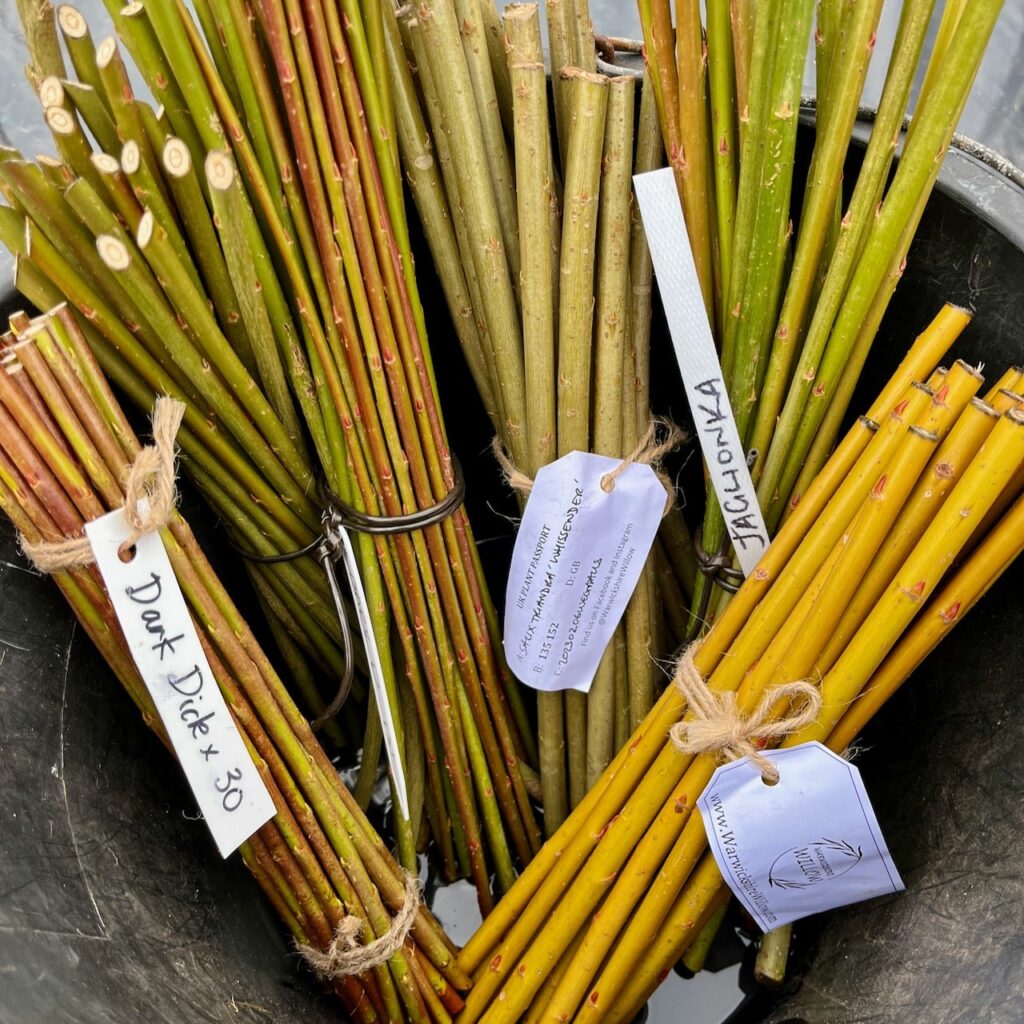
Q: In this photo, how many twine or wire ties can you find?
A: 7